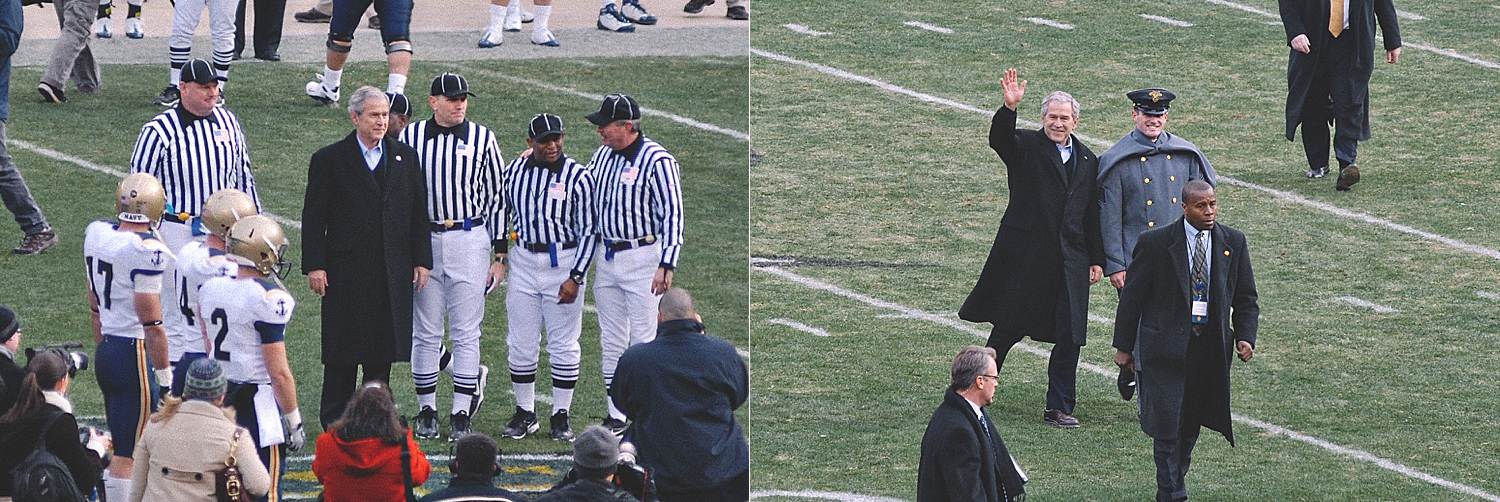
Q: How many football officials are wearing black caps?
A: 5